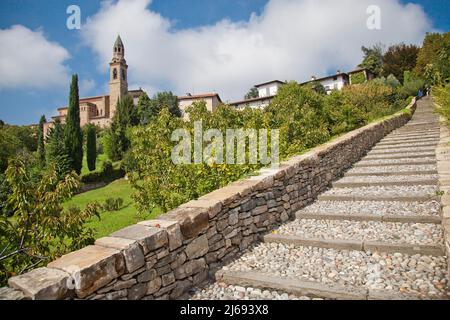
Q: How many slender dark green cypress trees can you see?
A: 3